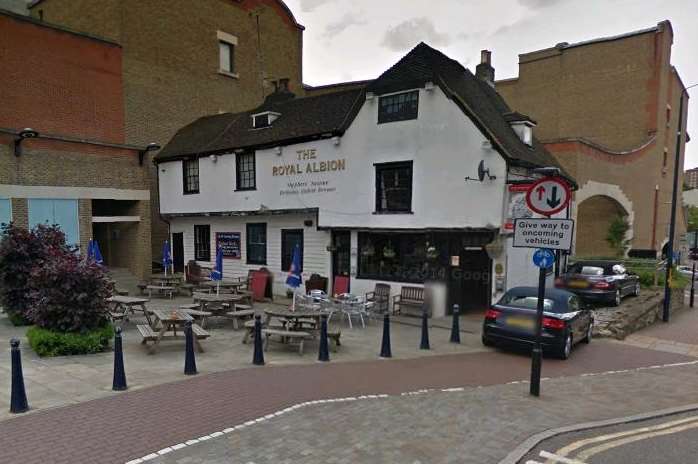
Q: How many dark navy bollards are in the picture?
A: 8